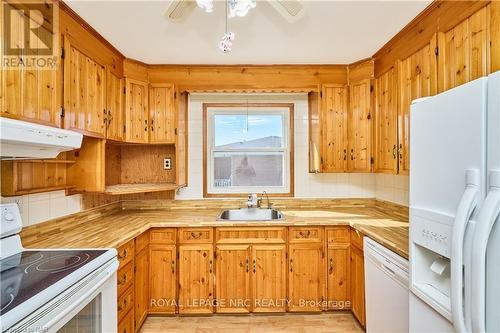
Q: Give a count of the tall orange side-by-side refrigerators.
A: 0